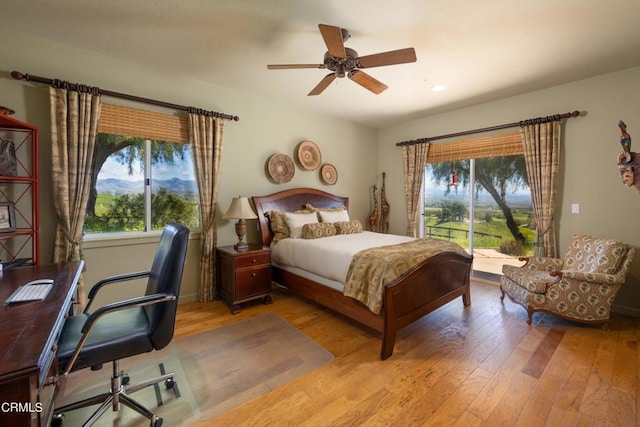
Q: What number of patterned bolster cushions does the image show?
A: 2